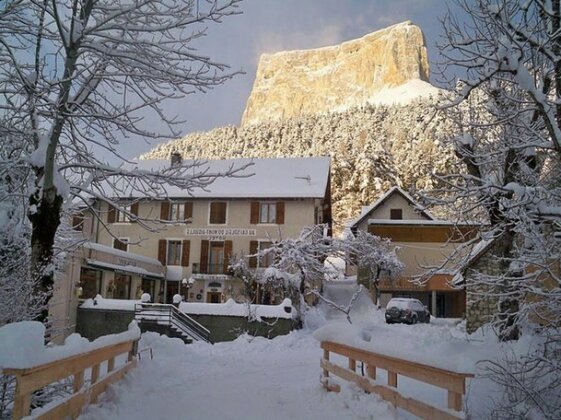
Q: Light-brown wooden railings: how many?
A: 2